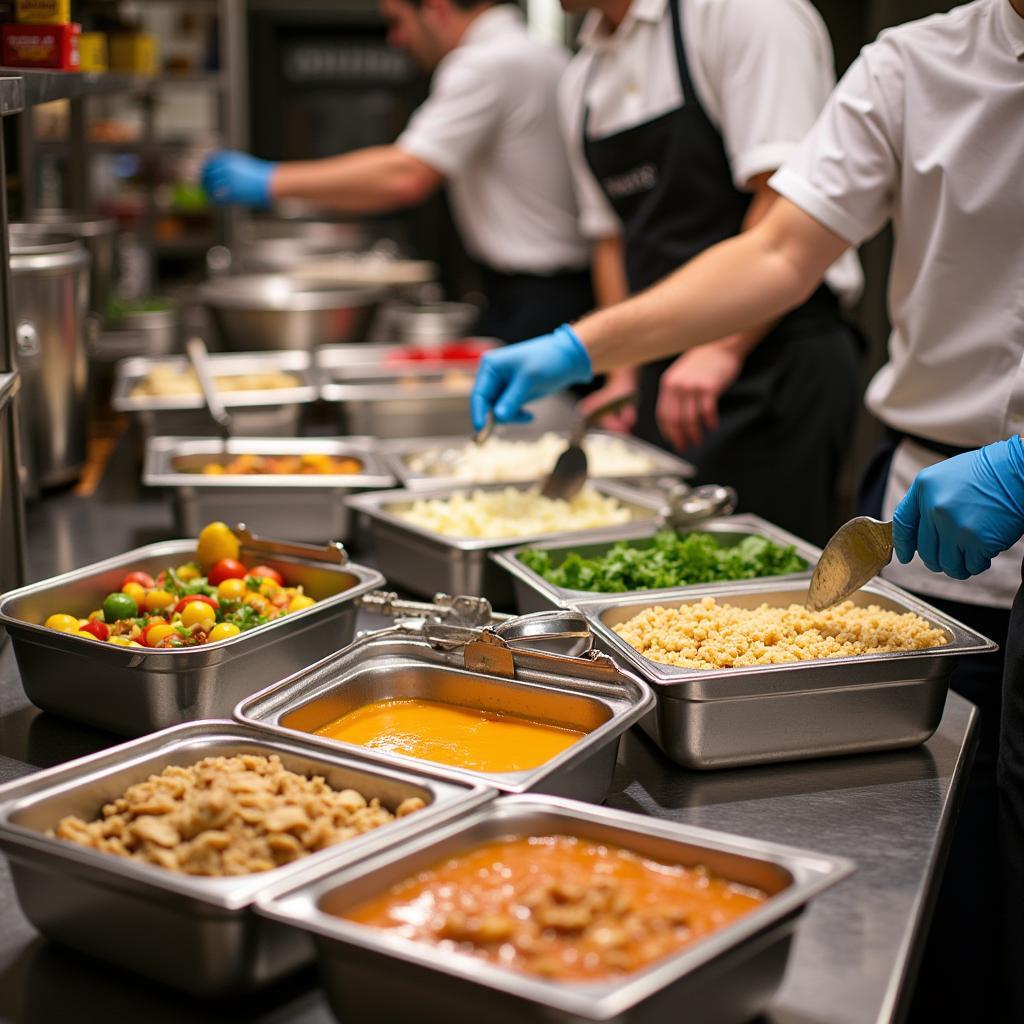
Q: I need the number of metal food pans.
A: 11